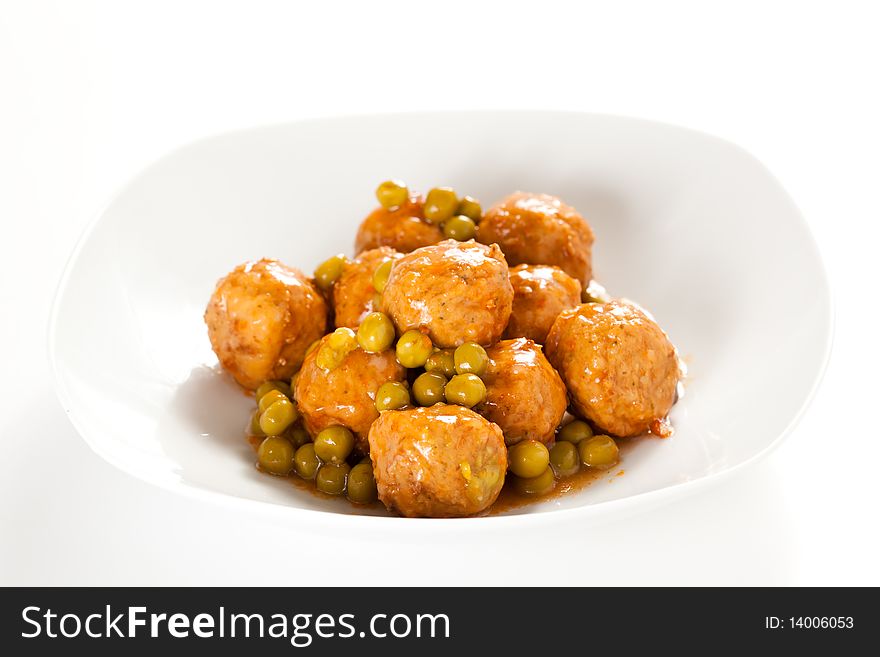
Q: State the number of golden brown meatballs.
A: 10